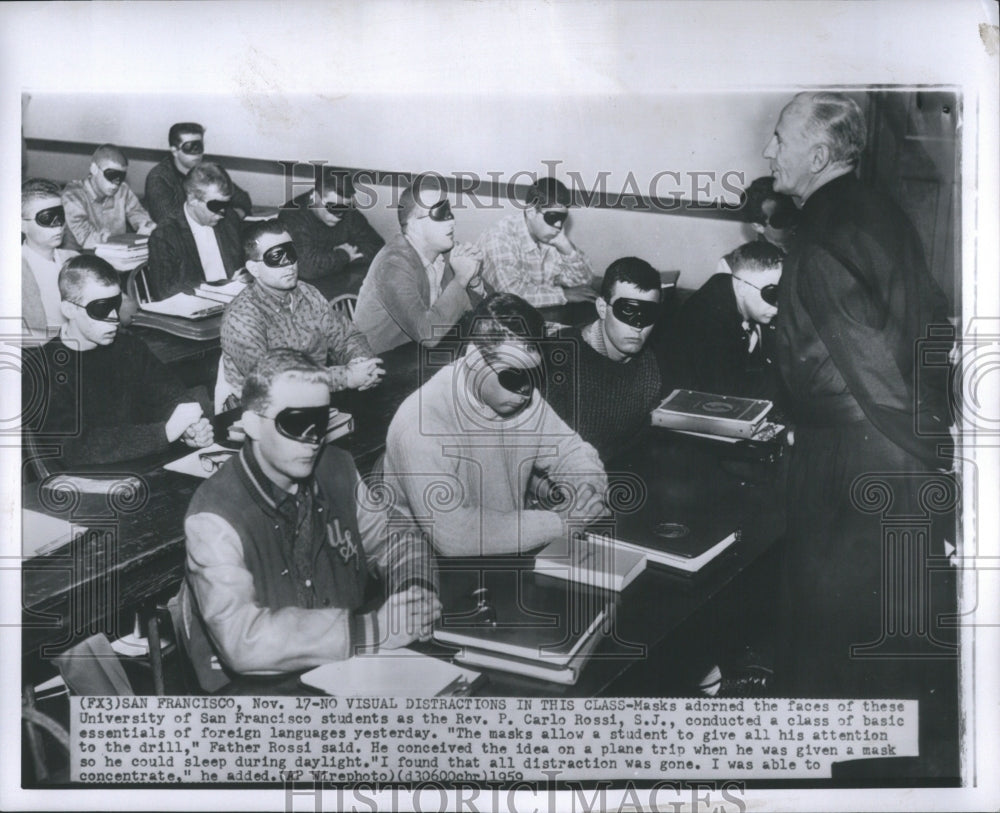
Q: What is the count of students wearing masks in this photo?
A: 14